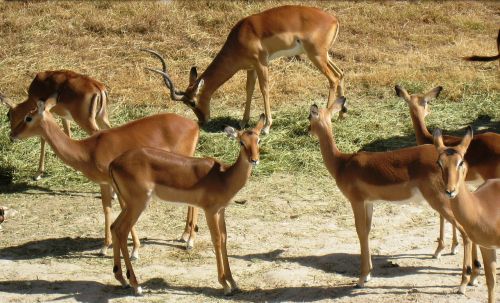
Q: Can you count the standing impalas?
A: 7